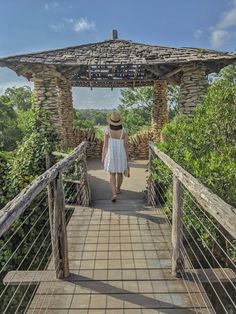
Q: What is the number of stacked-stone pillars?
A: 4